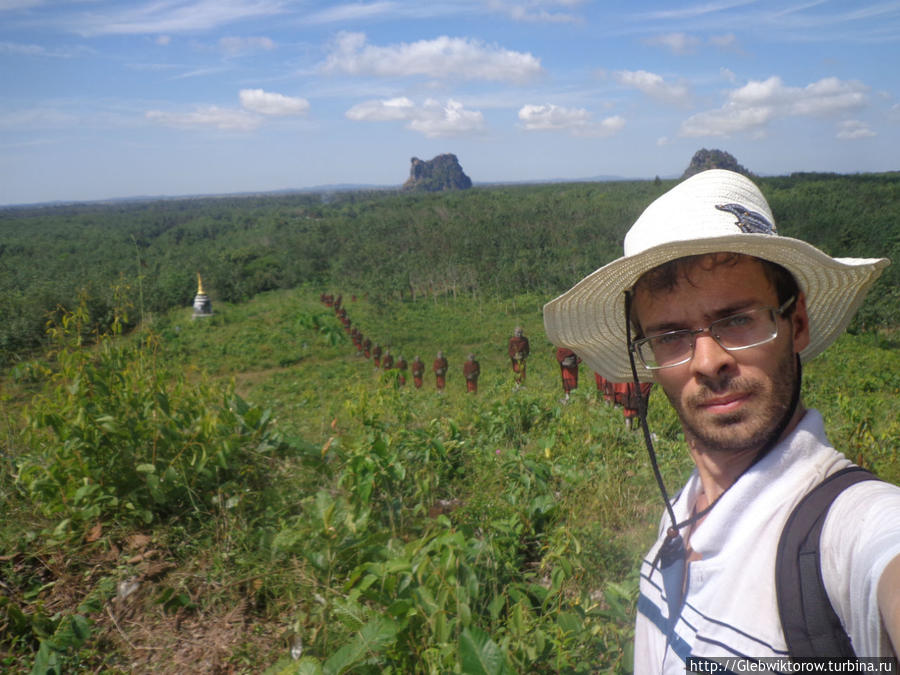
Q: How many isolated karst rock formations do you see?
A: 2